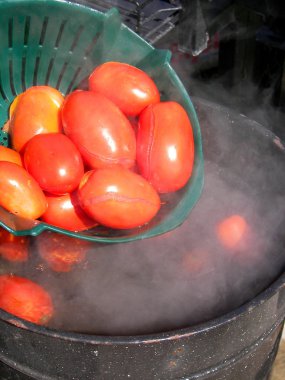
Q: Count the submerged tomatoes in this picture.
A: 5